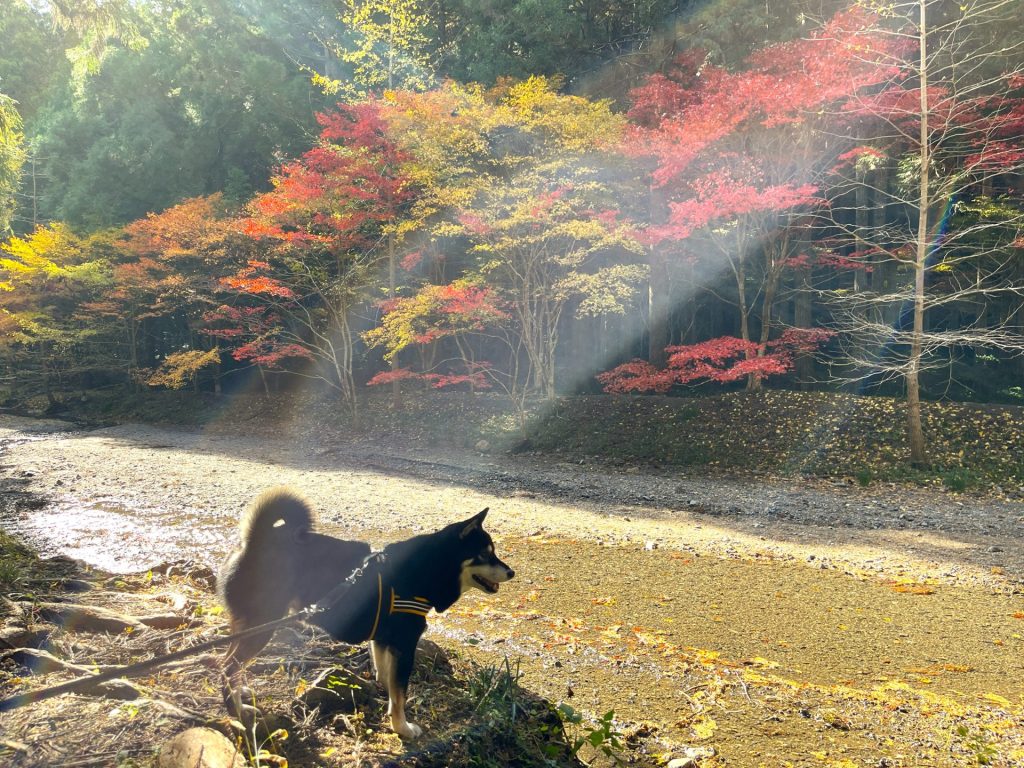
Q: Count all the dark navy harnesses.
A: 1